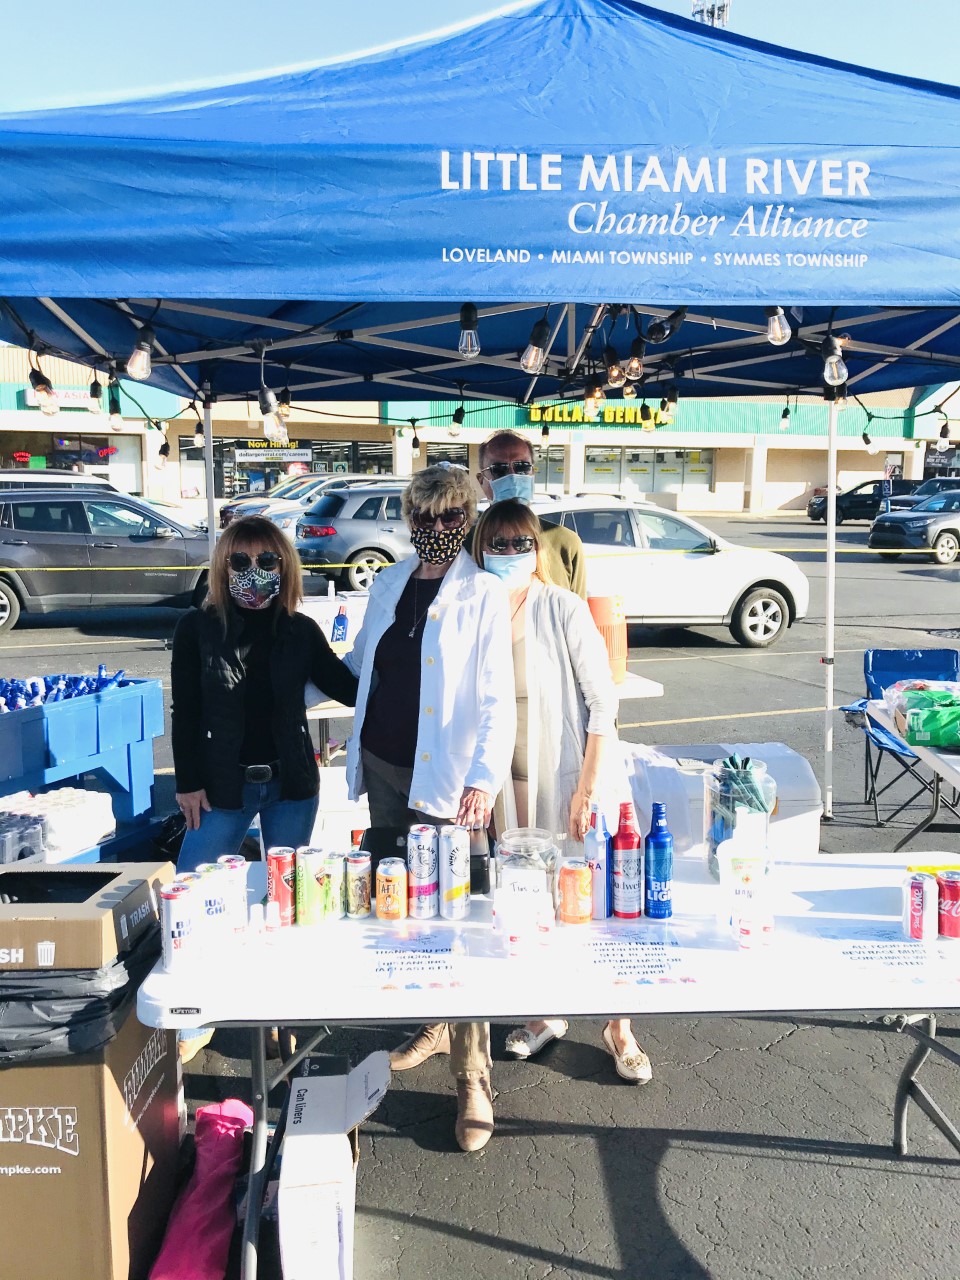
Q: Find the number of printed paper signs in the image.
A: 3